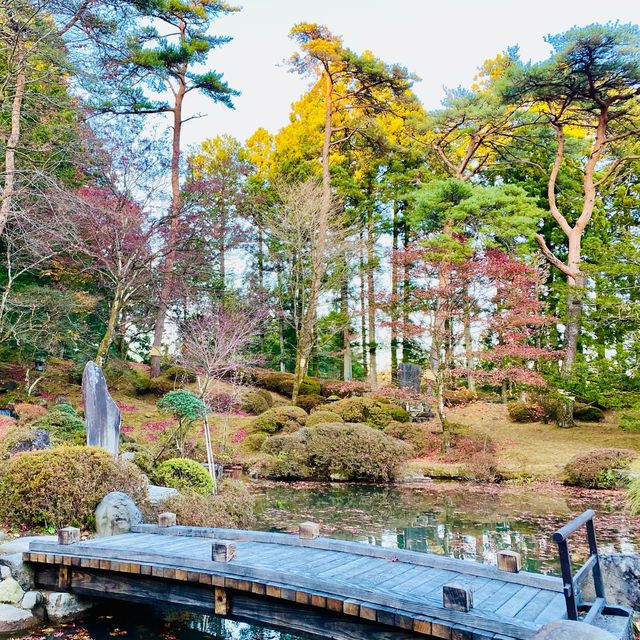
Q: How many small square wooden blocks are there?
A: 6